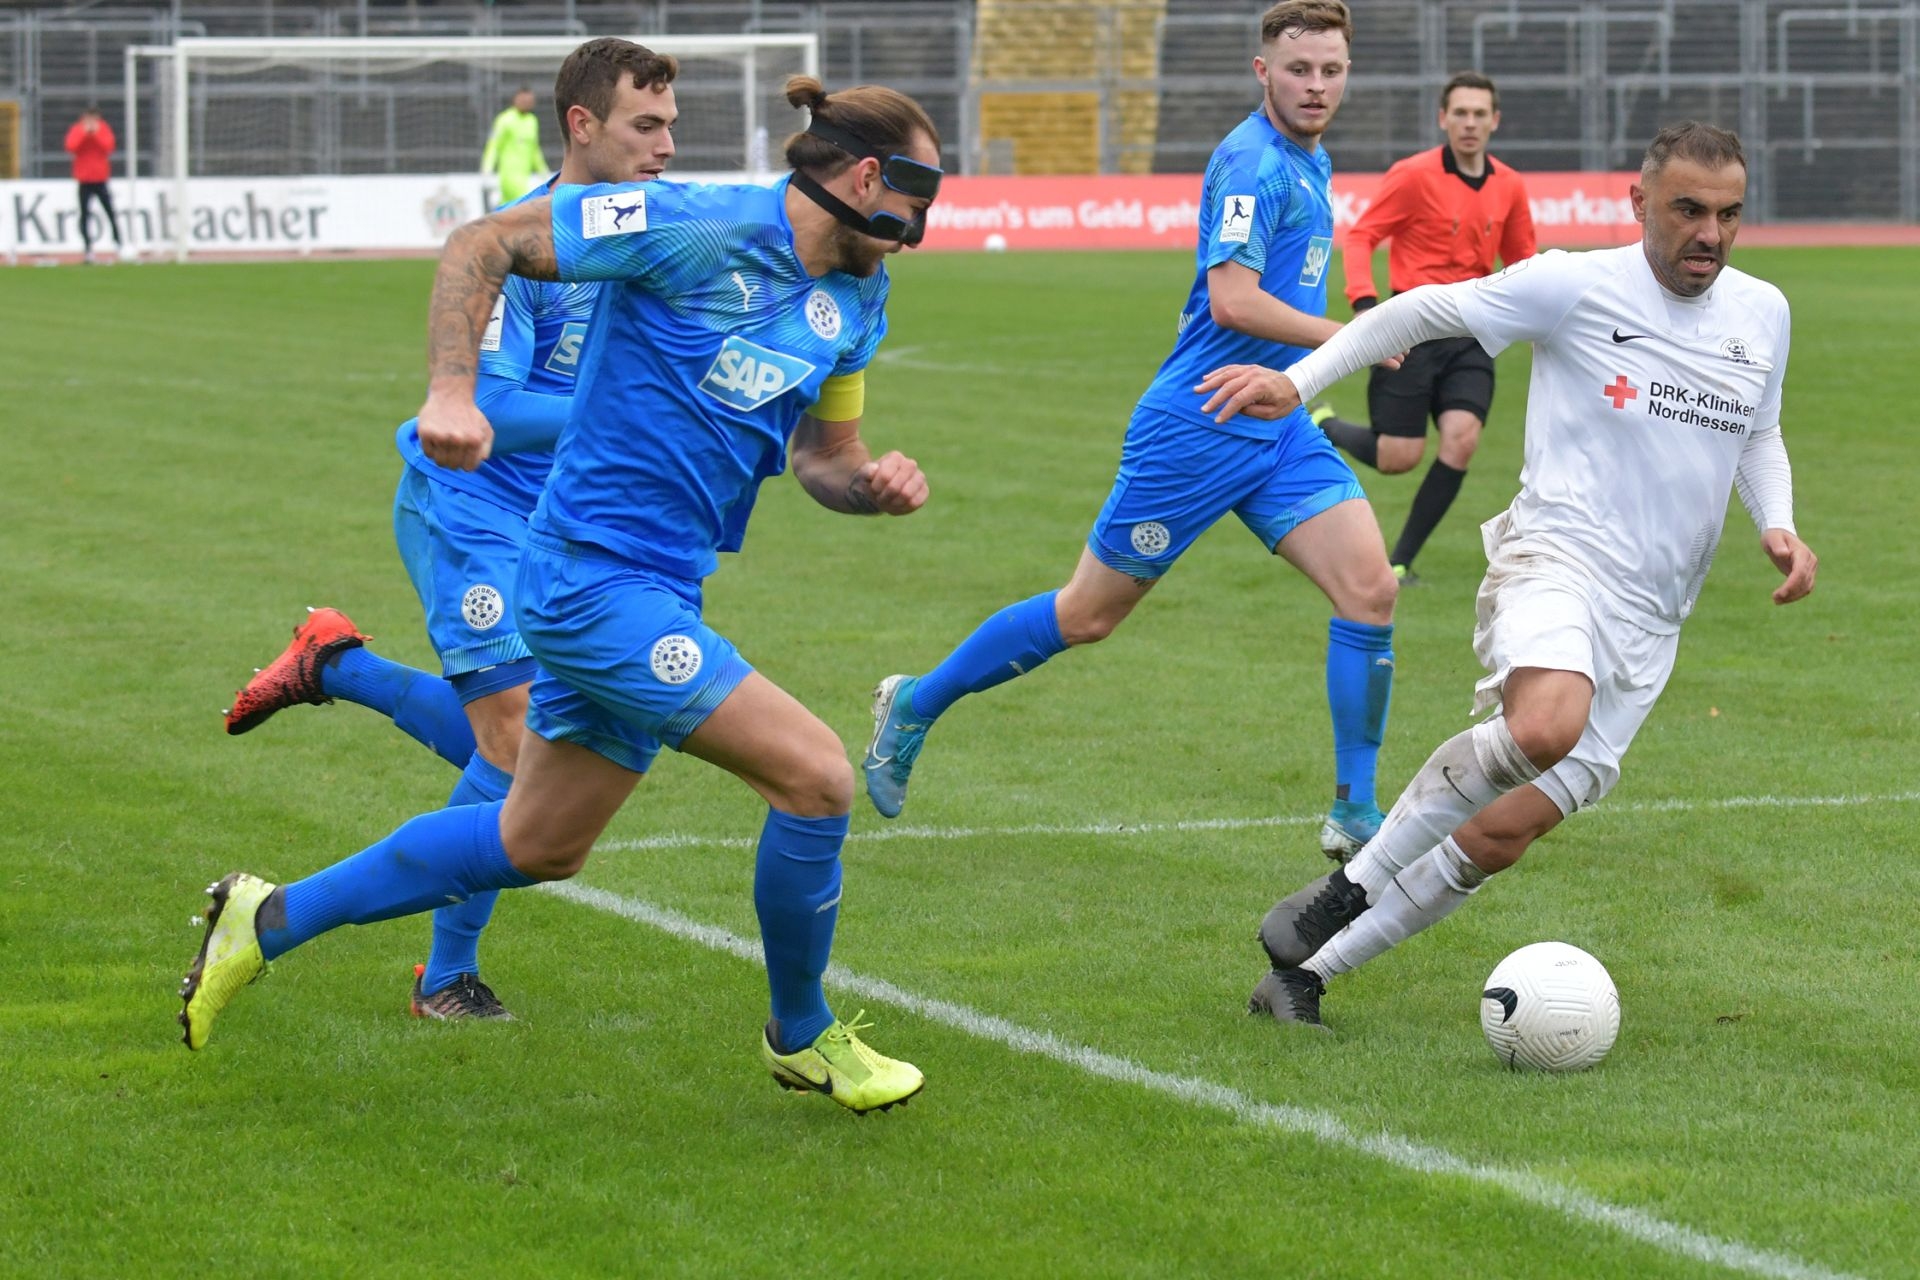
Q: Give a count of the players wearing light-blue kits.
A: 3